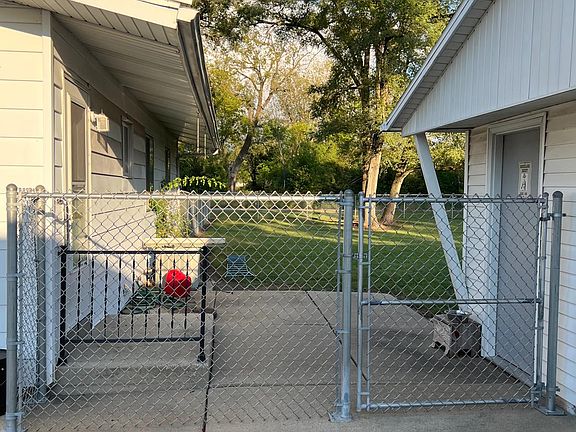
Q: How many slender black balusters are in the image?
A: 9